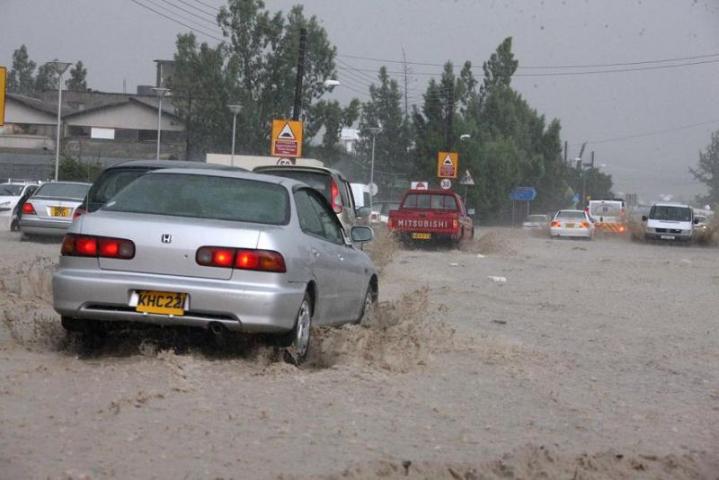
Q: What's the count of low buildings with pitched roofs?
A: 2